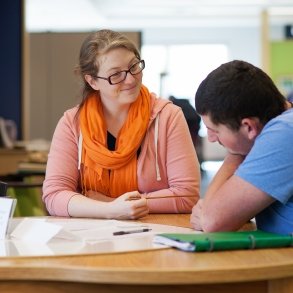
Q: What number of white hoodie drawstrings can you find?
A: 2